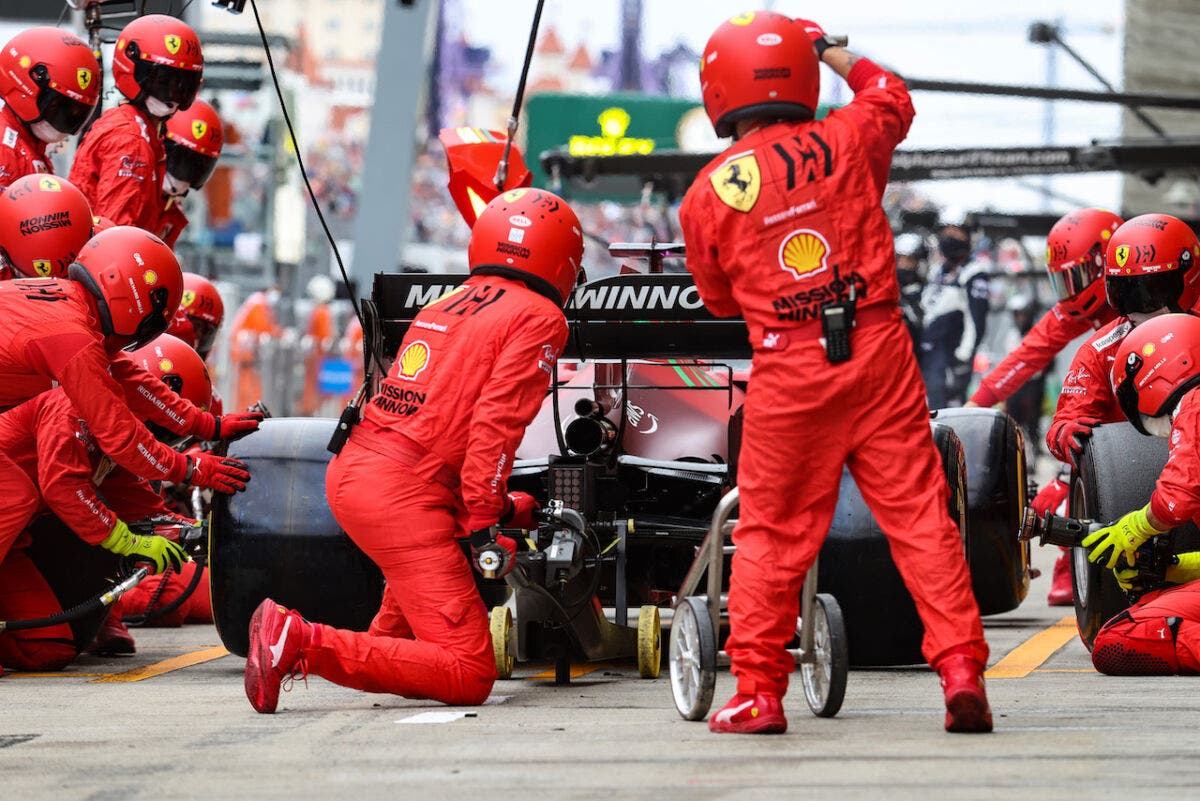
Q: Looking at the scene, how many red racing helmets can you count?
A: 12